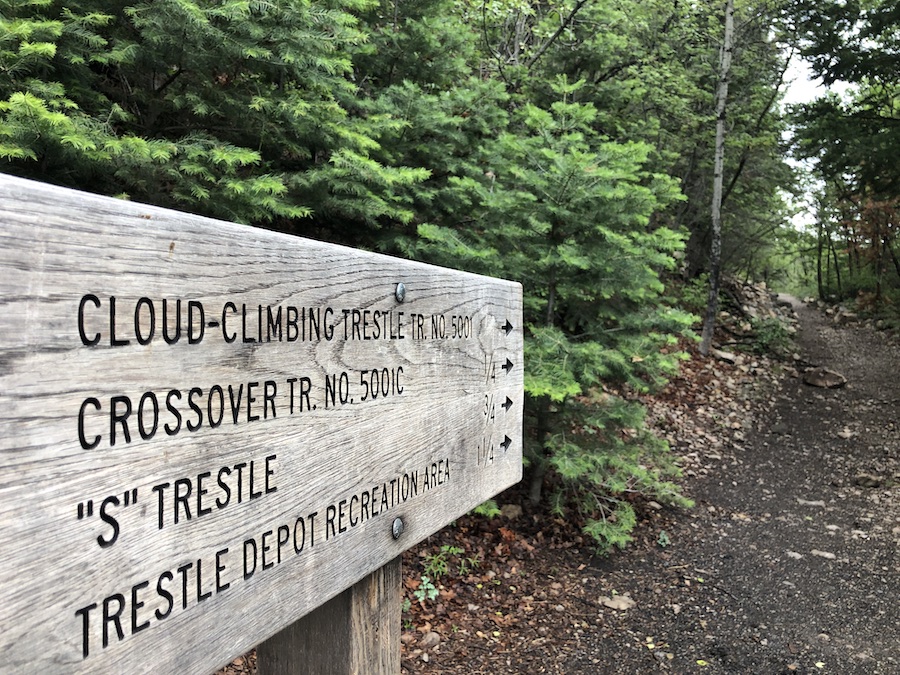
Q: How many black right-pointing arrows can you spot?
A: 4